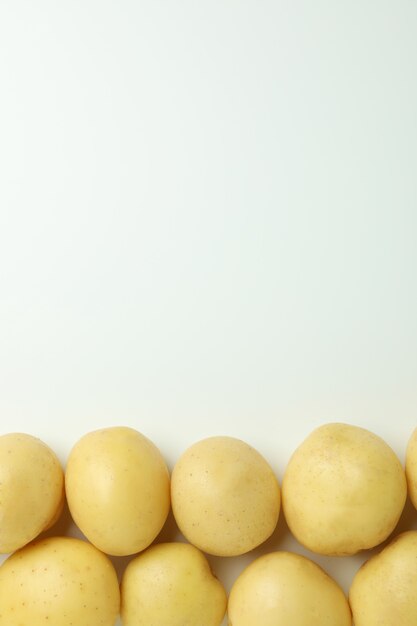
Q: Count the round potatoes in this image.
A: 9